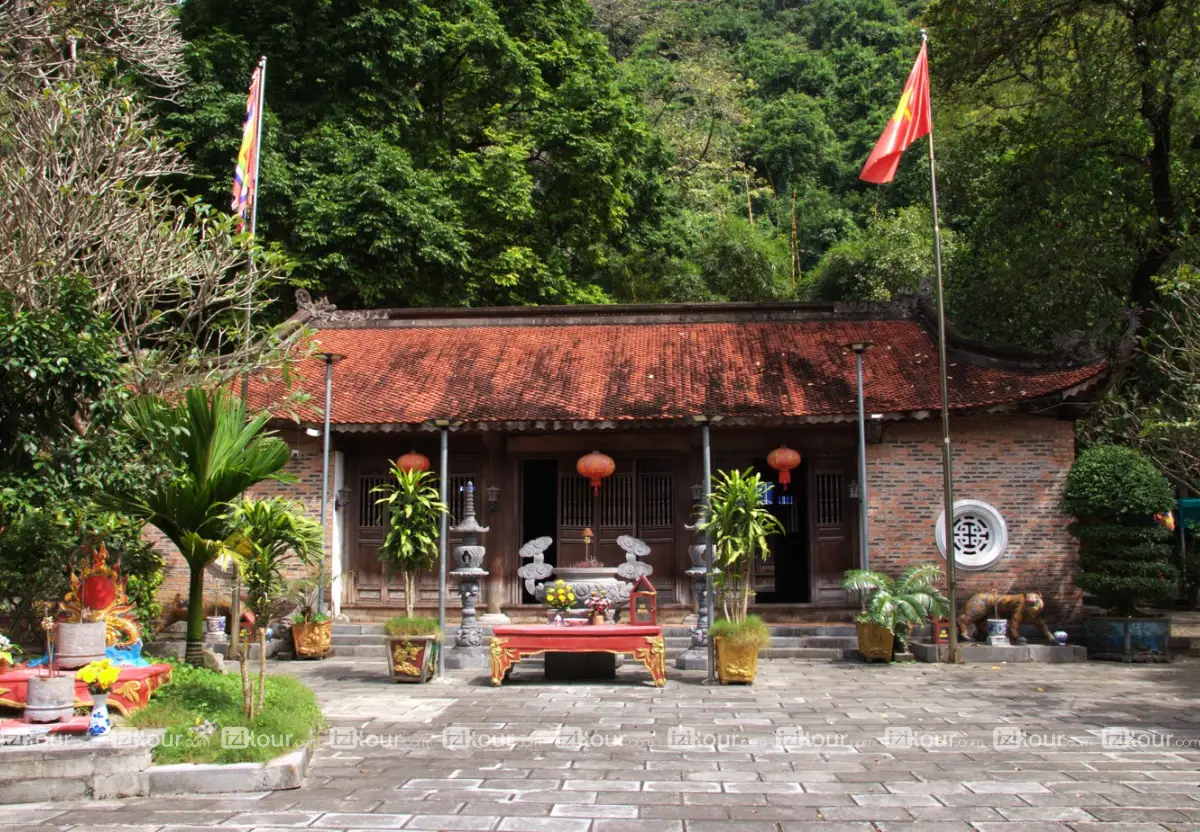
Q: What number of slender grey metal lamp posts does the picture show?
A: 4